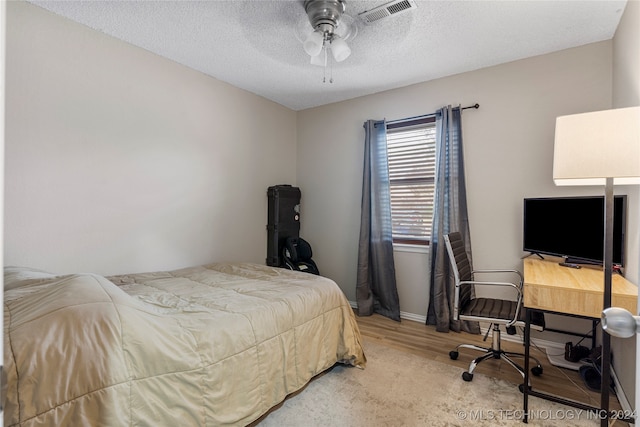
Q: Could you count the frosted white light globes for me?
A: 3